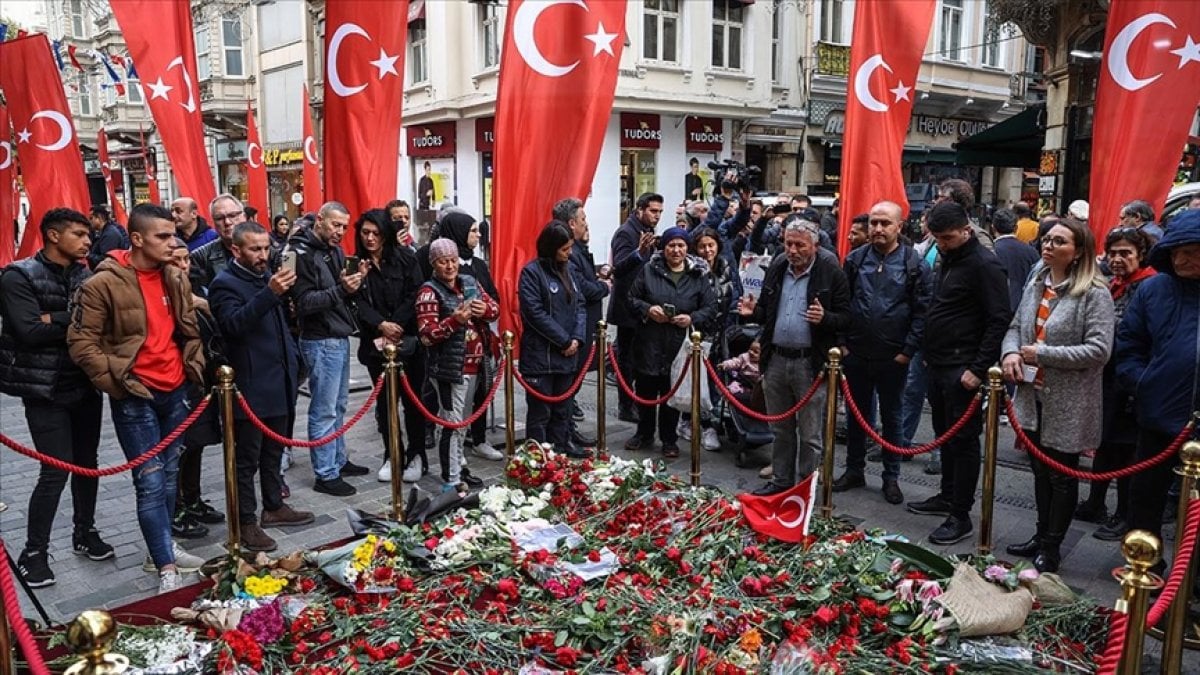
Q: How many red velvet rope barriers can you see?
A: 11